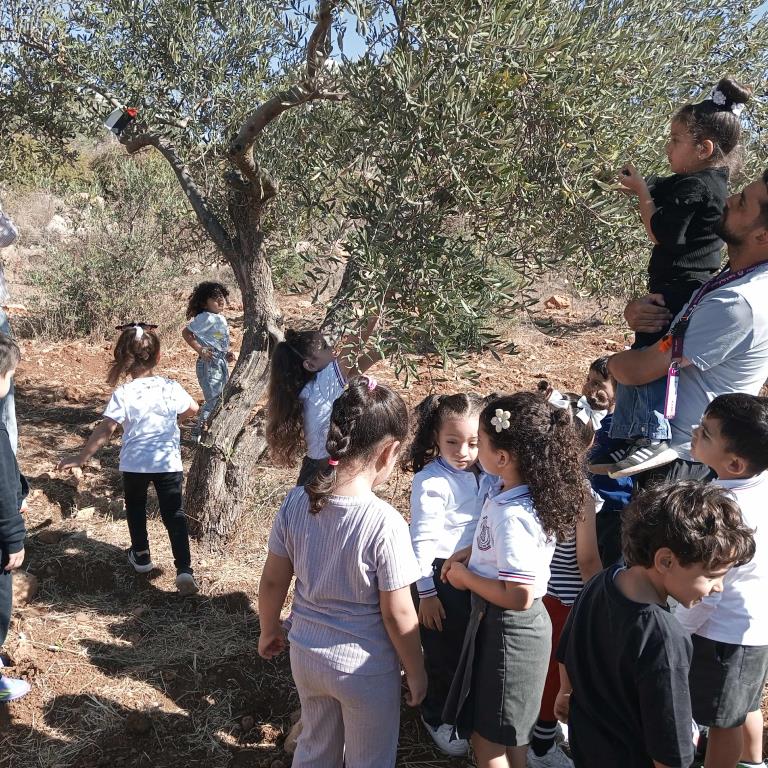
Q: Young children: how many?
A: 12